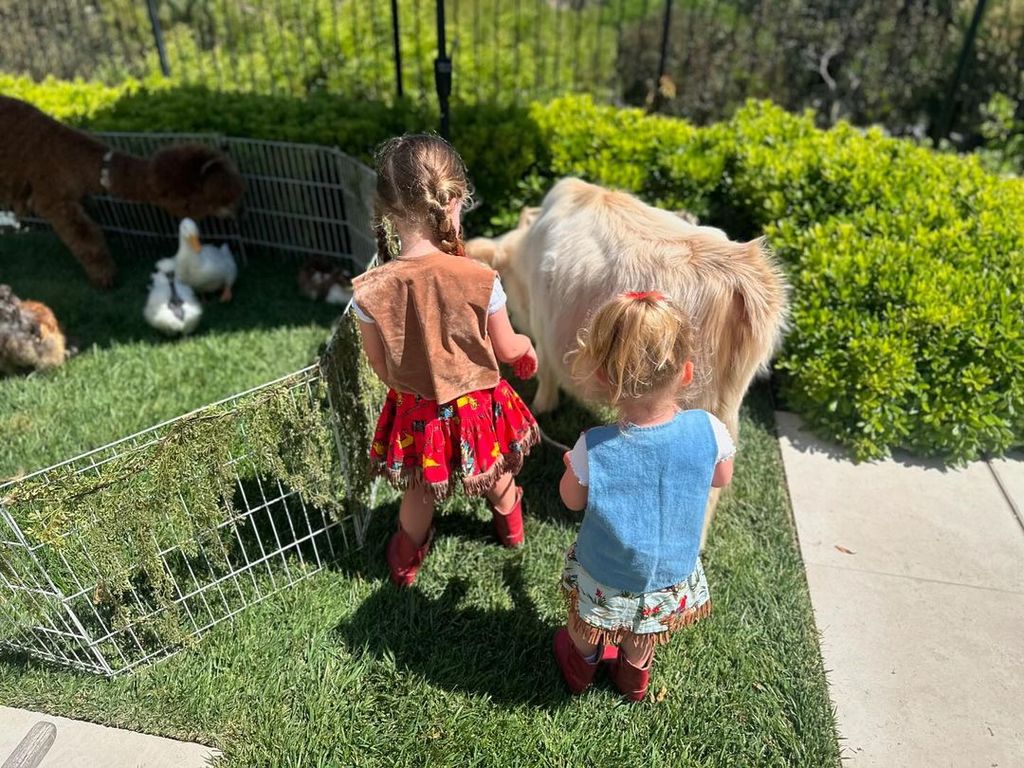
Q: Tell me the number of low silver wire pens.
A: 1